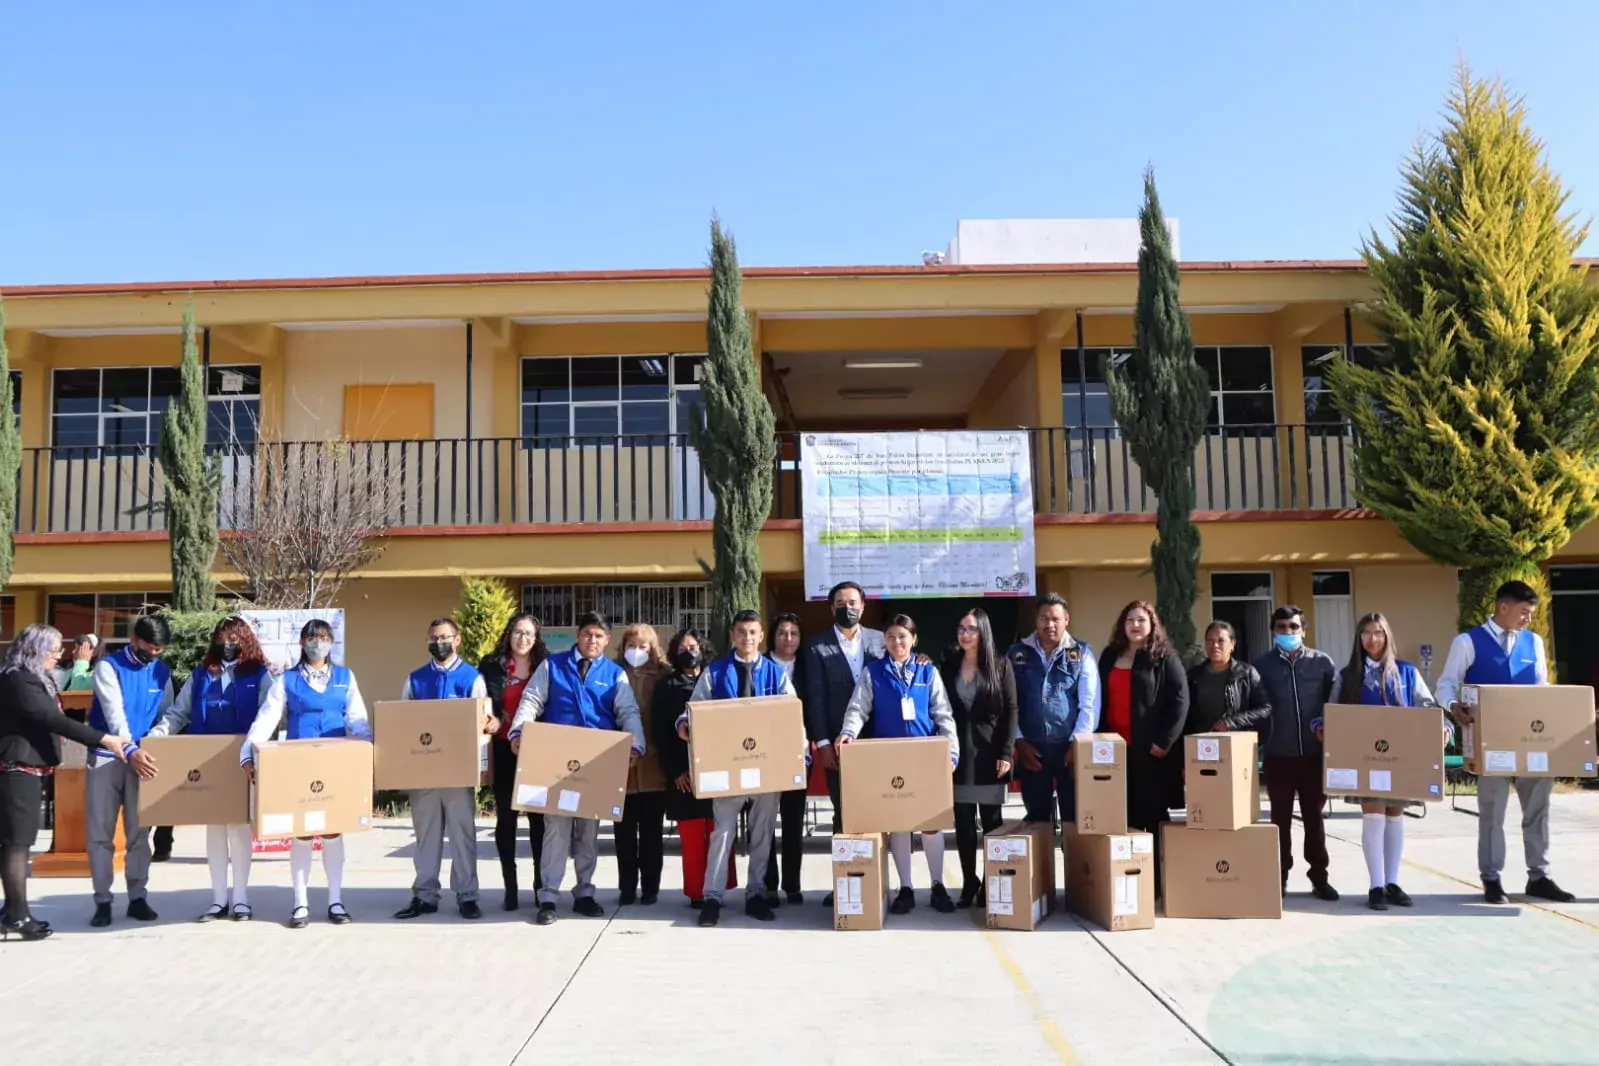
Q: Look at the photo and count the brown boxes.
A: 14